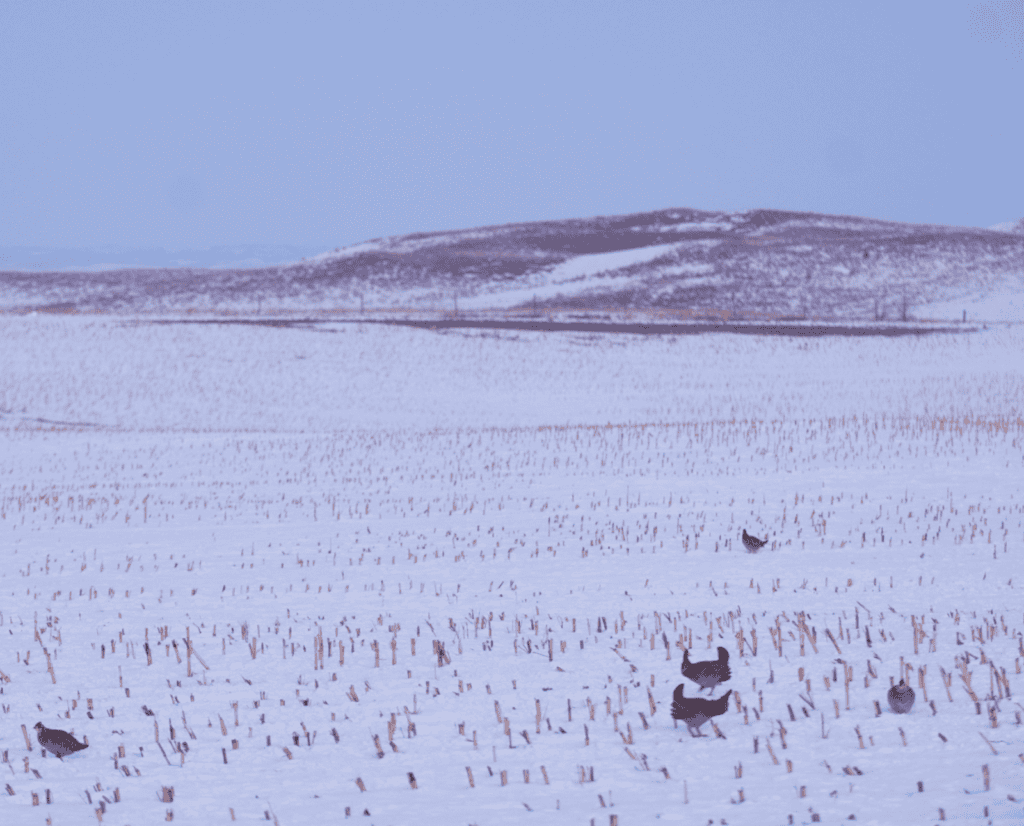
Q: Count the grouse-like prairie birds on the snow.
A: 5